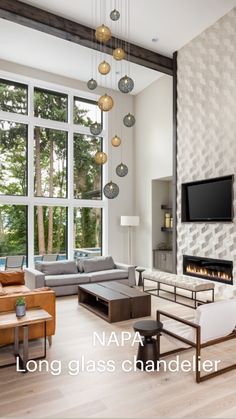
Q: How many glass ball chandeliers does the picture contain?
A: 13